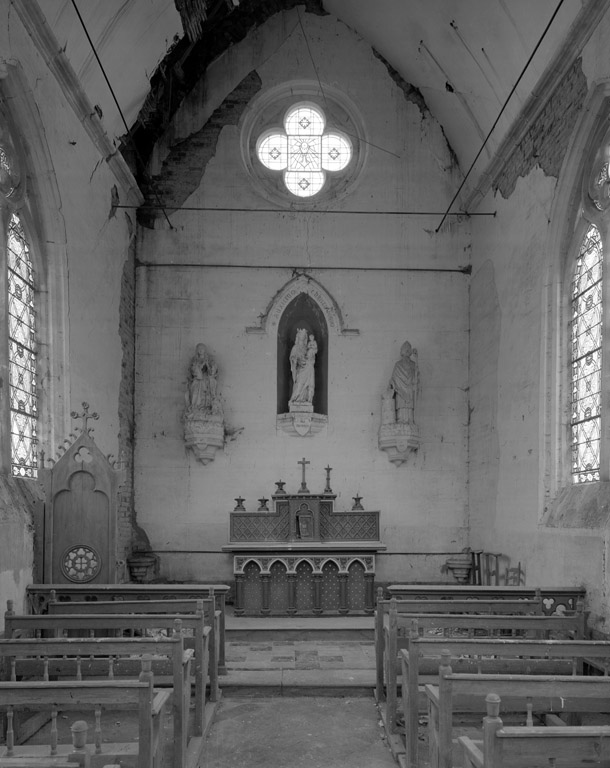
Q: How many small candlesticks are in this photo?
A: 4